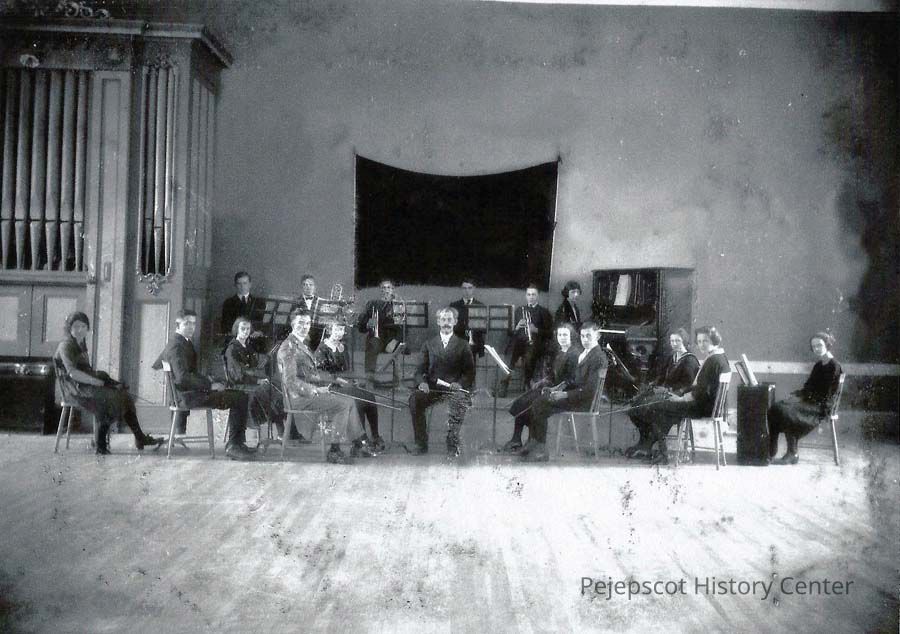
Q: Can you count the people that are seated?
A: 11